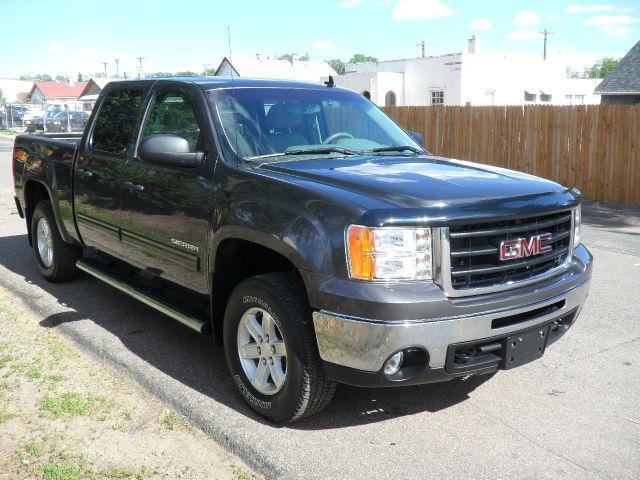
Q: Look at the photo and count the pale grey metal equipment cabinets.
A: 0